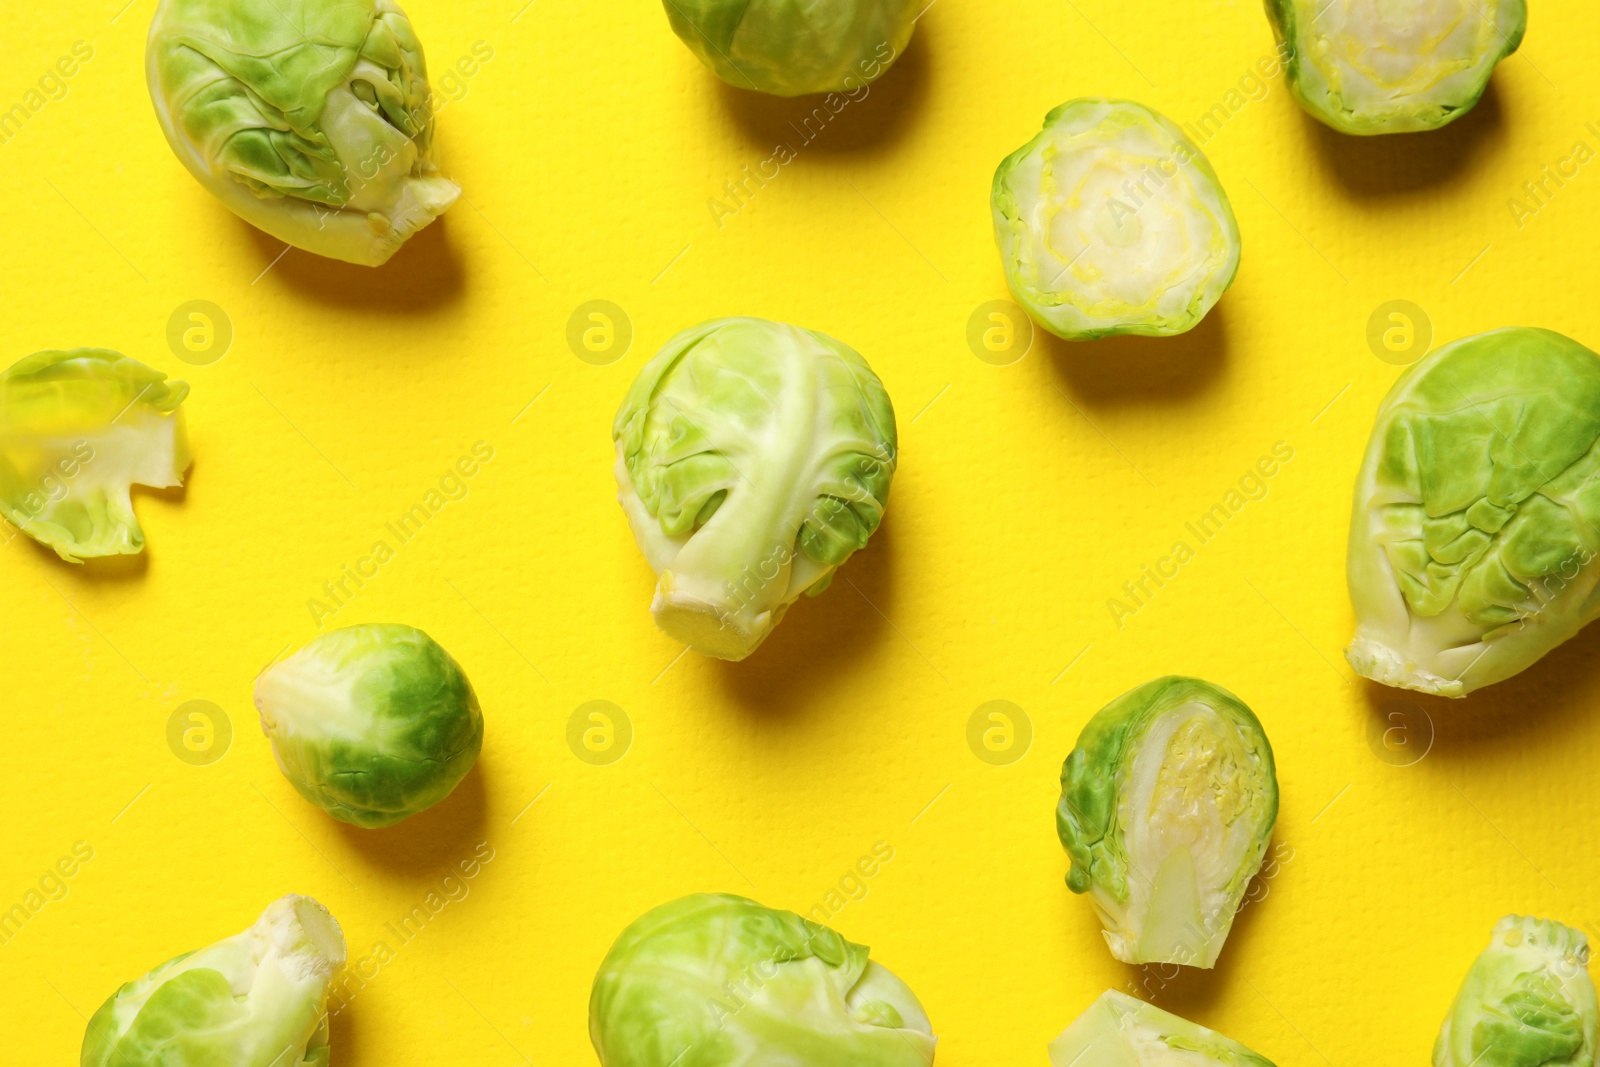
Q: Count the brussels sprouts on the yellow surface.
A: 12